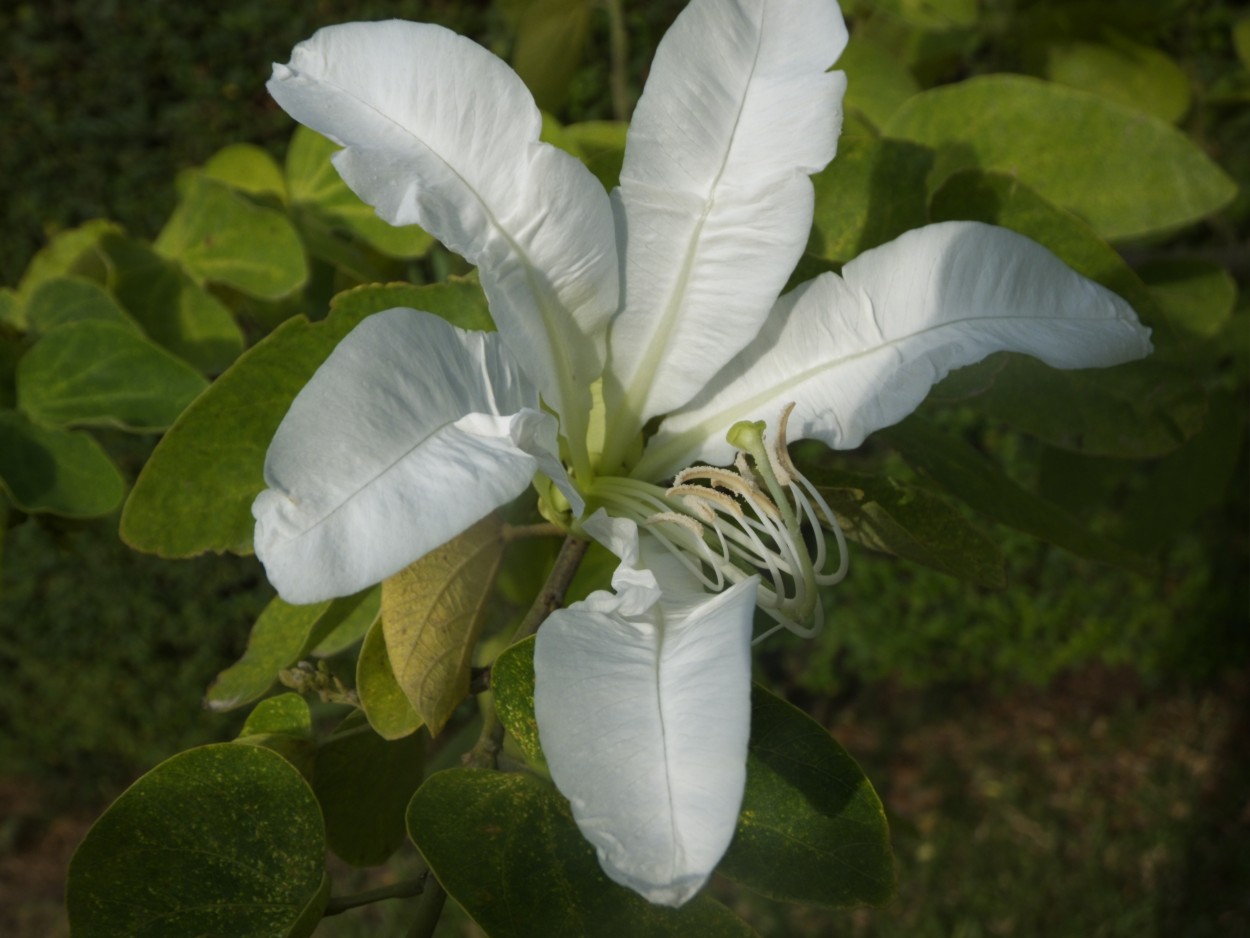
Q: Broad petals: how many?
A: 5